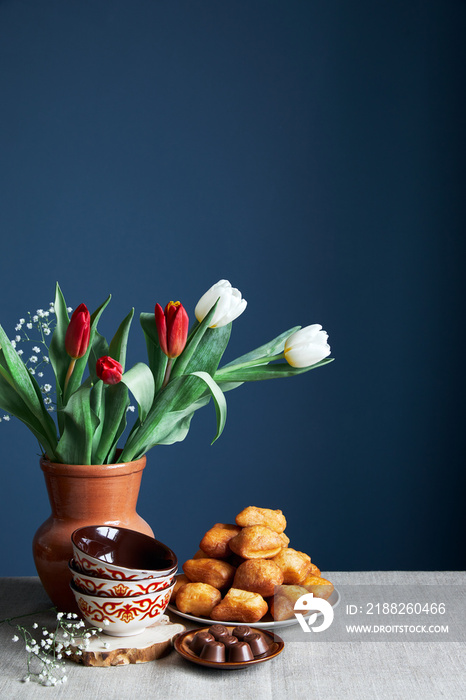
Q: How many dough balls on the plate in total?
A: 15